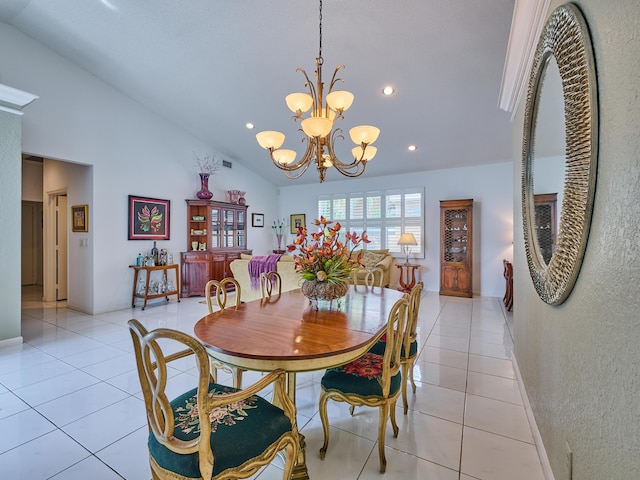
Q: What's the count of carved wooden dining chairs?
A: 6